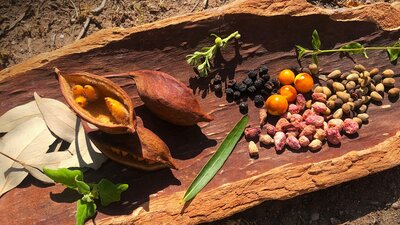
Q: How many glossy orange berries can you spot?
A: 4